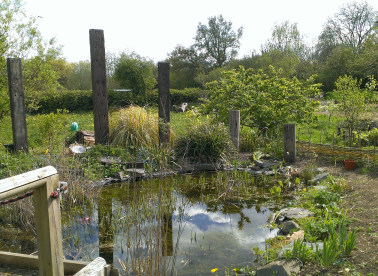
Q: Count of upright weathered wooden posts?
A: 5